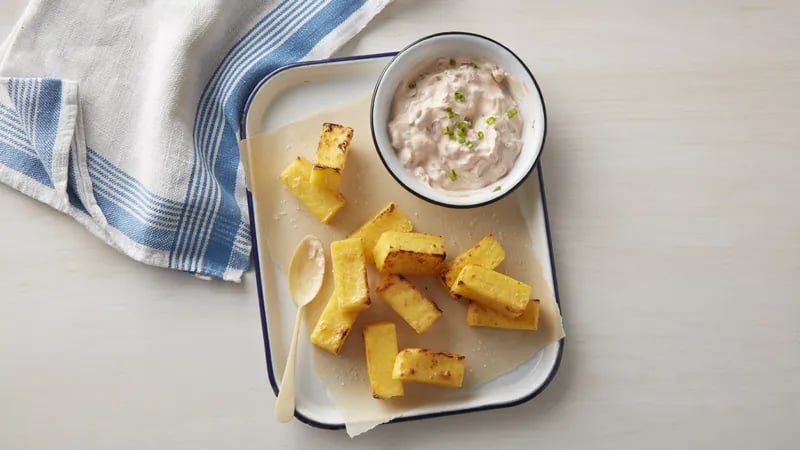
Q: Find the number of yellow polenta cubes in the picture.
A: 12